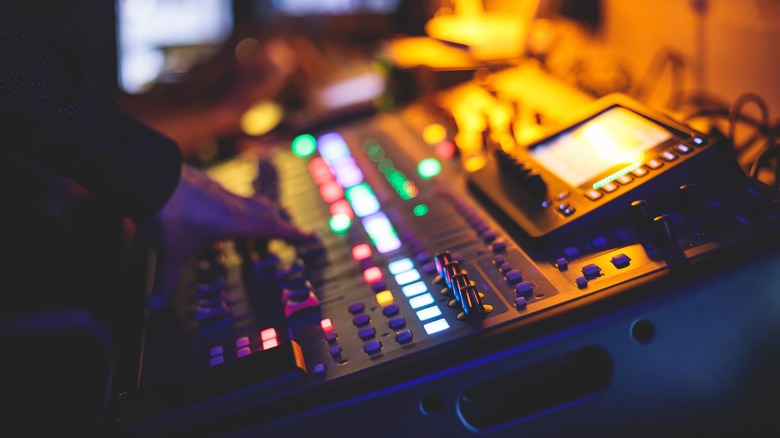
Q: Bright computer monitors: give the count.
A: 2